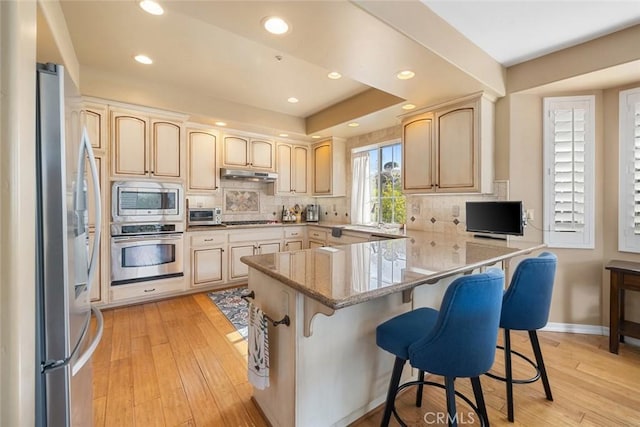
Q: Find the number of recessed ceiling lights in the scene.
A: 11